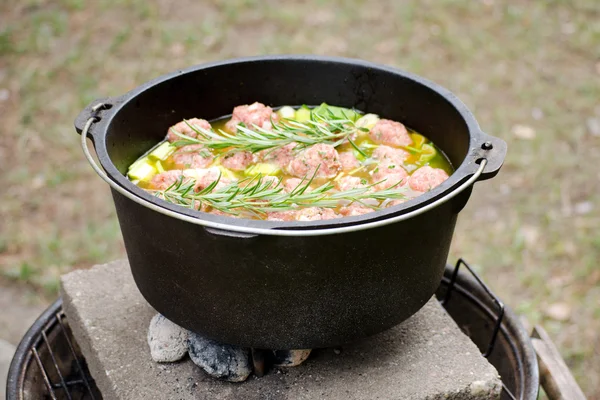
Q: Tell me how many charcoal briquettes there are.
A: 3